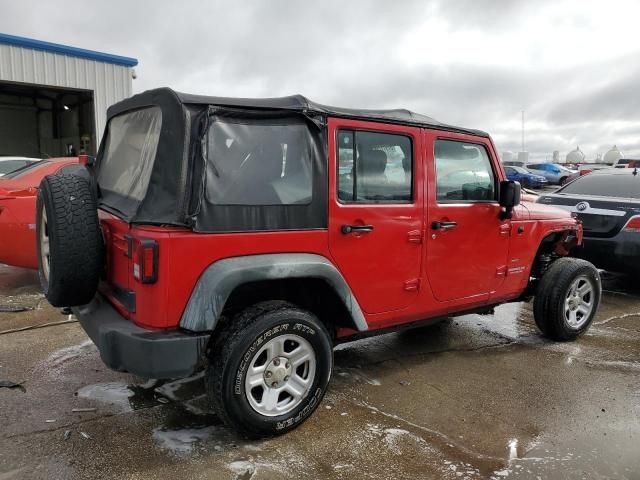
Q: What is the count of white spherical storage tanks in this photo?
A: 2